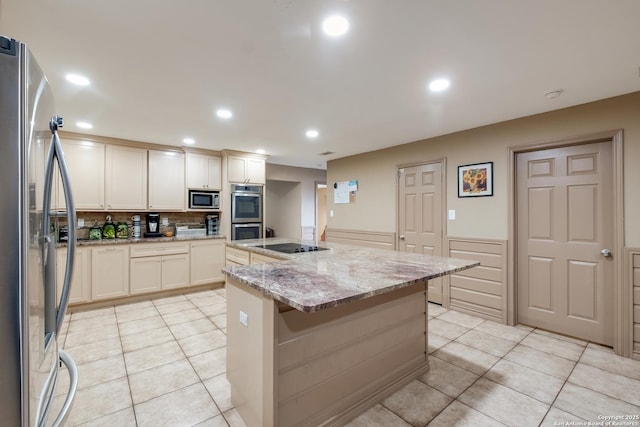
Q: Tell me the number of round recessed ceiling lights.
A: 8